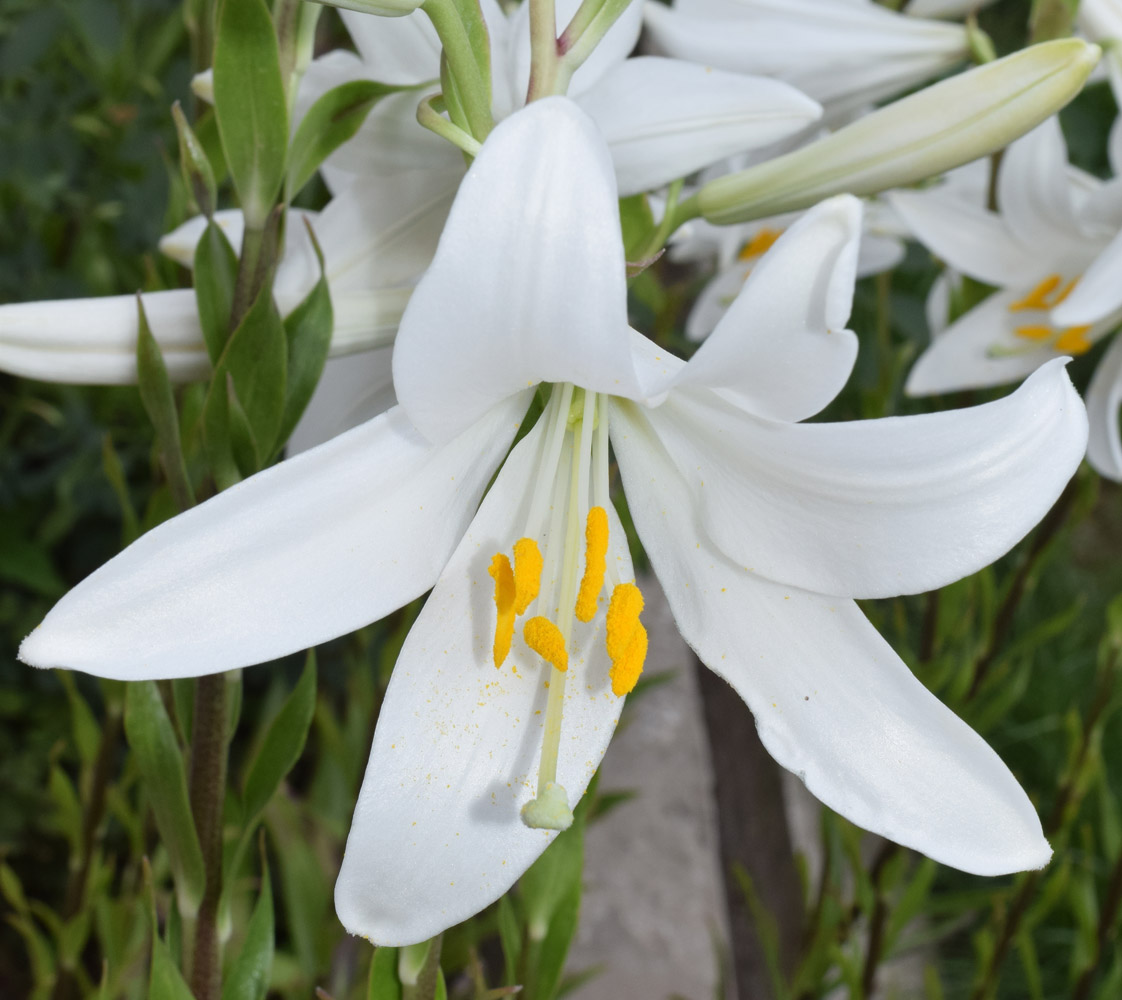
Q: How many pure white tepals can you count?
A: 6